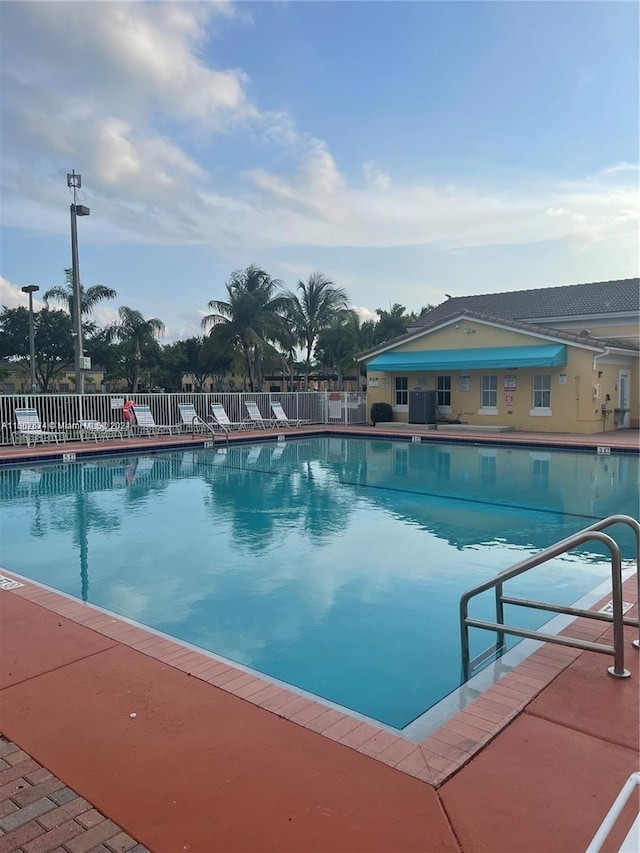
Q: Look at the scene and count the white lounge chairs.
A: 7